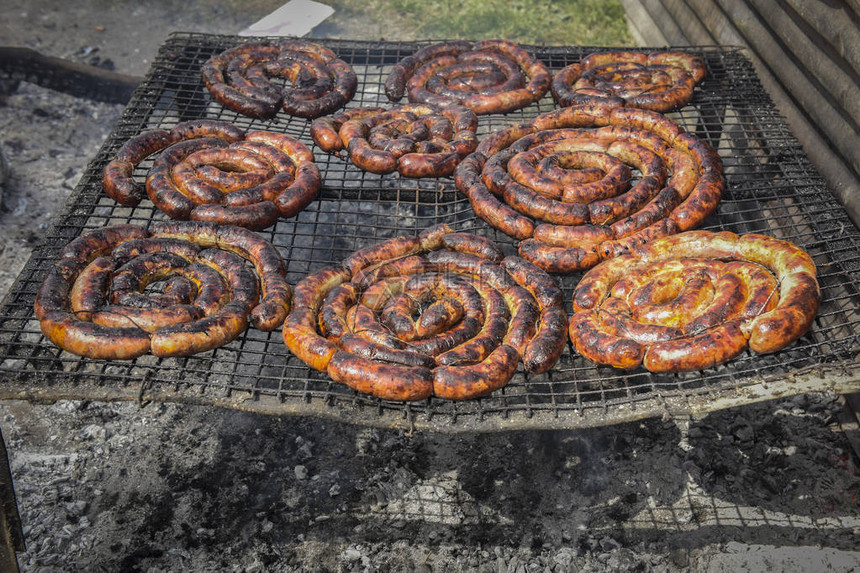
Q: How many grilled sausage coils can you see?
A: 9